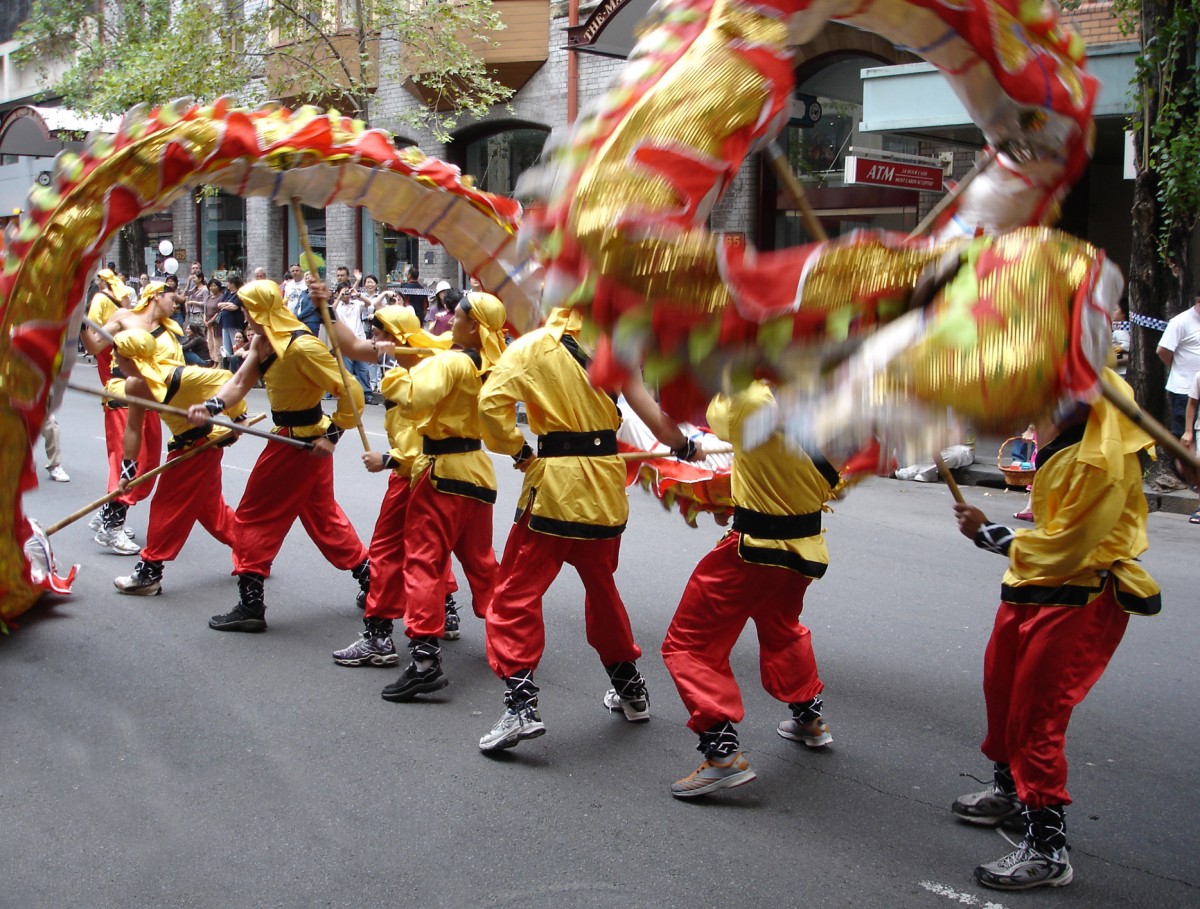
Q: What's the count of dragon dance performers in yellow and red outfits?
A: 9